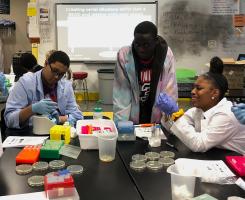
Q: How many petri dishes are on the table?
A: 11